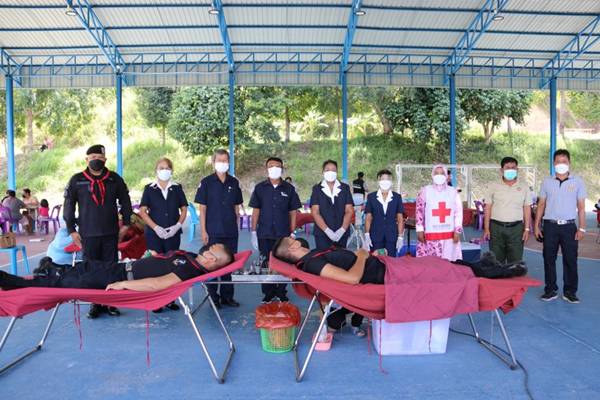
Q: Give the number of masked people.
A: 11